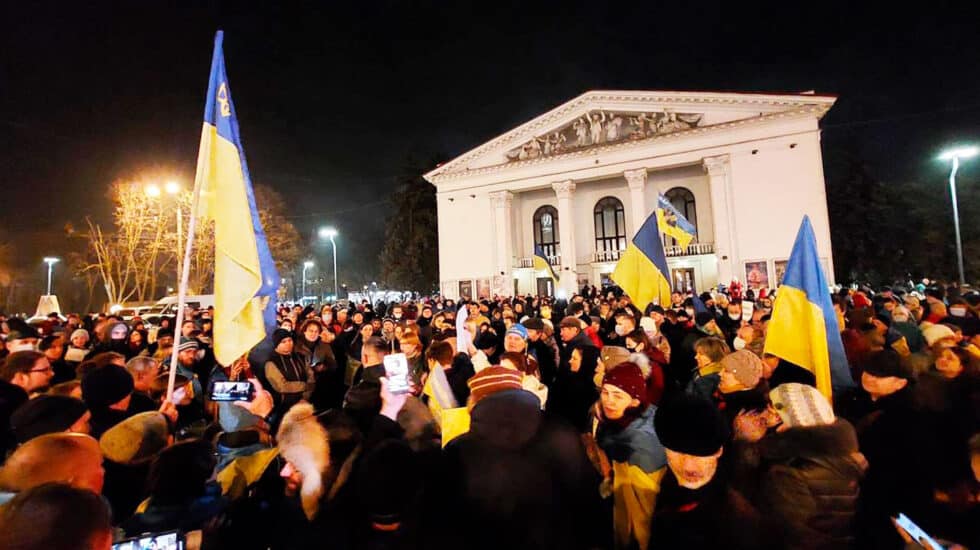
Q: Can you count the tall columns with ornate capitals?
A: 4